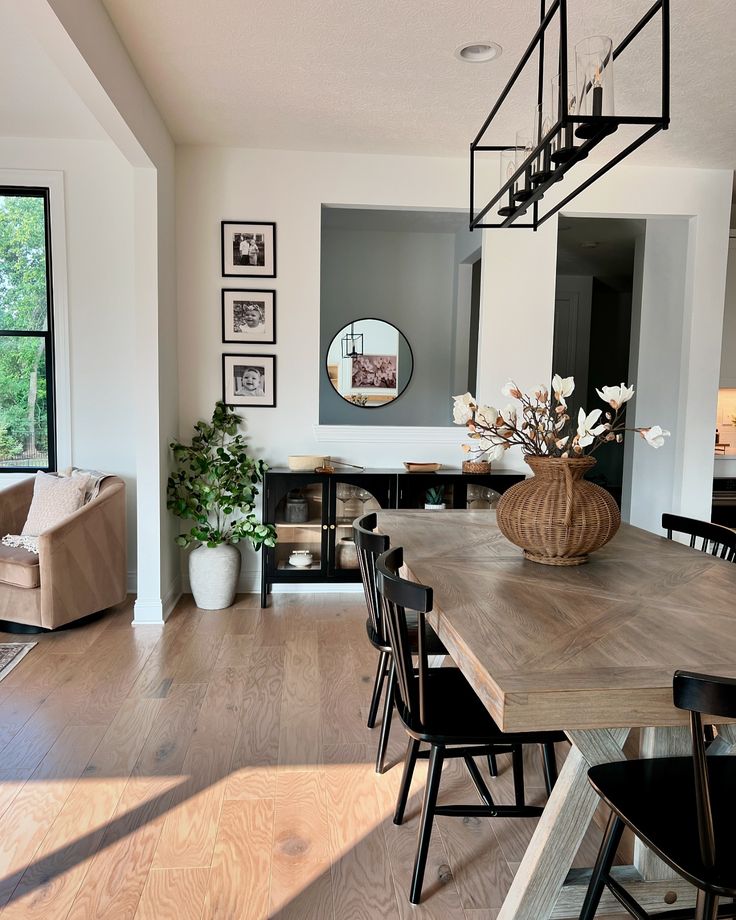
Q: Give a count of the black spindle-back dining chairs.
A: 4